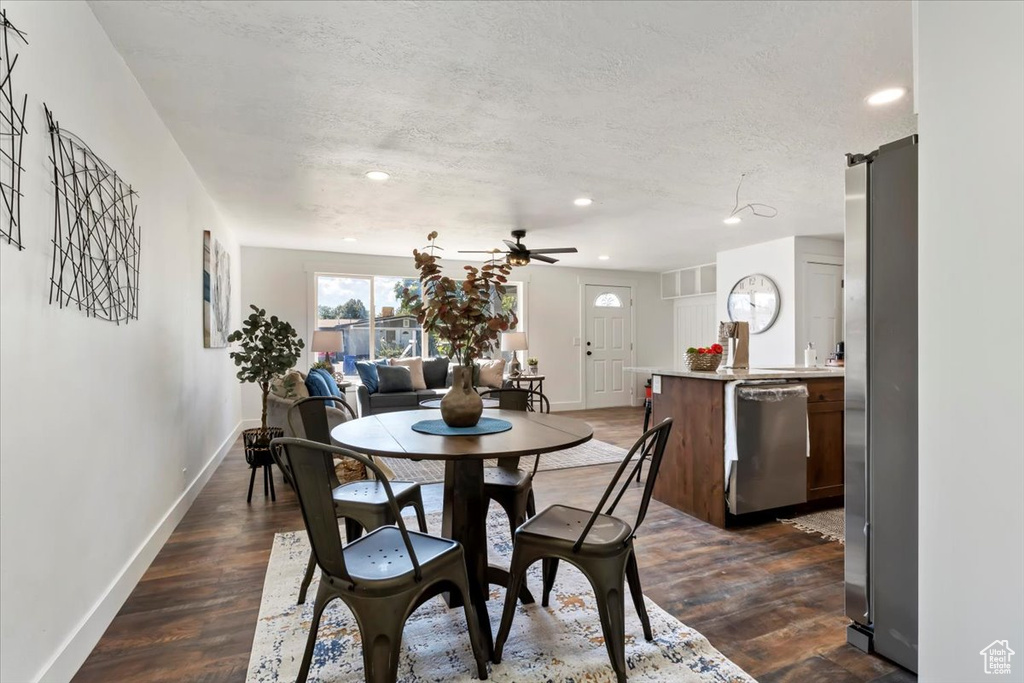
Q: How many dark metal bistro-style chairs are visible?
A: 4